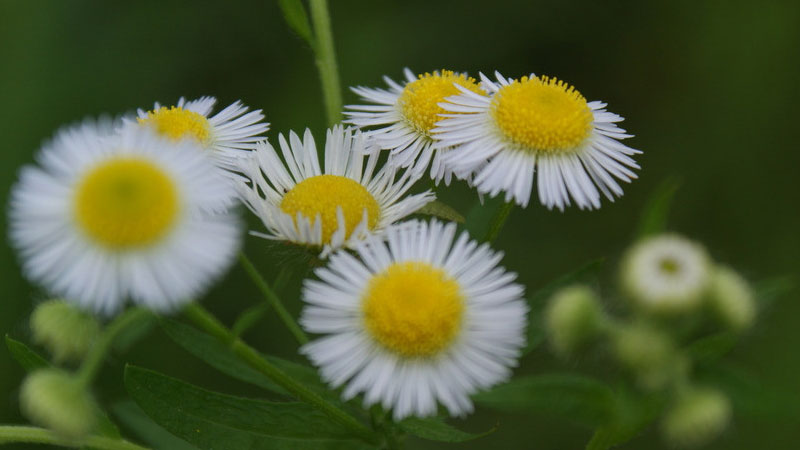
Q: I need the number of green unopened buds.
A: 6